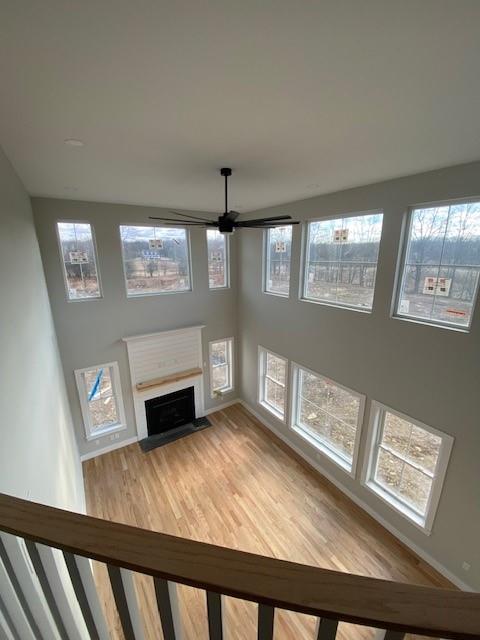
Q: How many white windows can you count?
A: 11